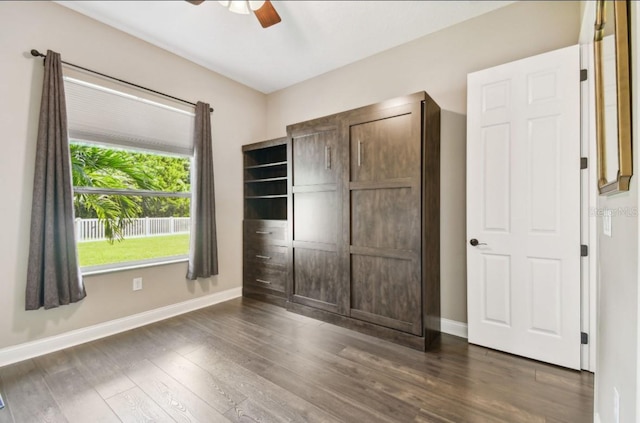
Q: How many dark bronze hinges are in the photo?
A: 4